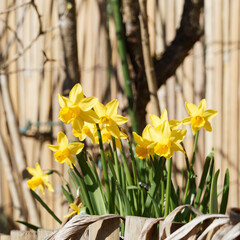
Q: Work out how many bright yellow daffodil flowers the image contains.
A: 11